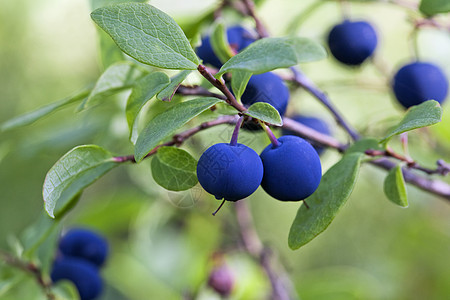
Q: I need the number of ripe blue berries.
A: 9